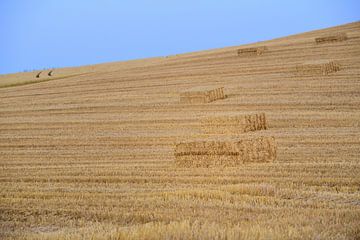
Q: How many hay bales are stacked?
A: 6